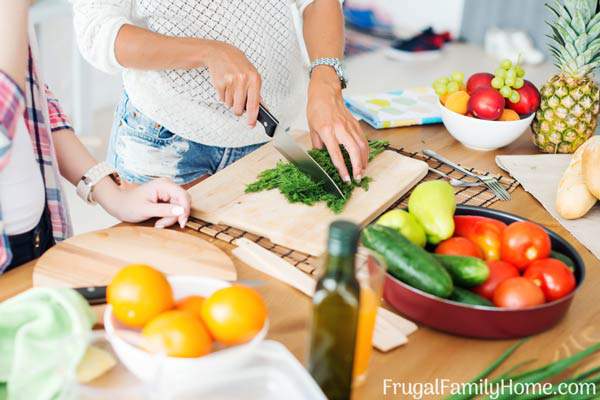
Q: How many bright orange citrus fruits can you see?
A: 4